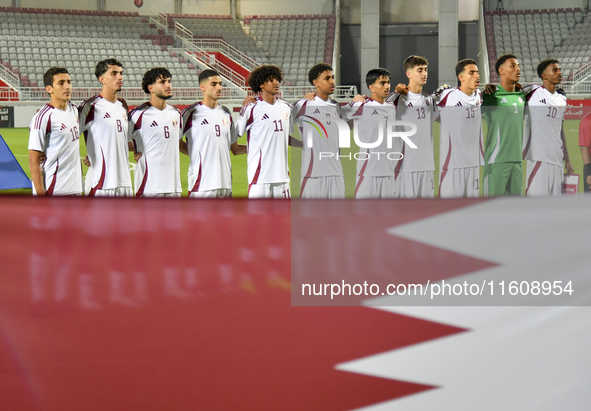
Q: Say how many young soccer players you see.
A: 11